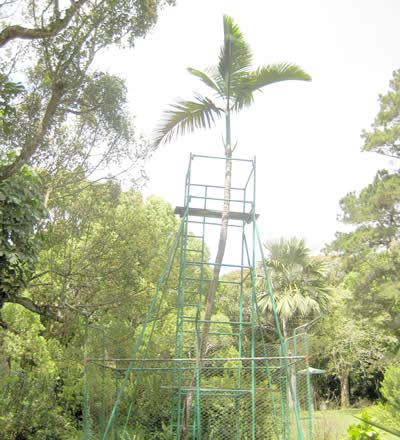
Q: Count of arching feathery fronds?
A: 4